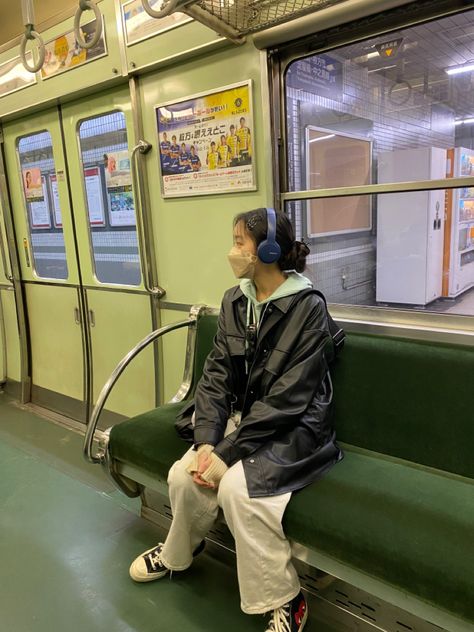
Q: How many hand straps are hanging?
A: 3